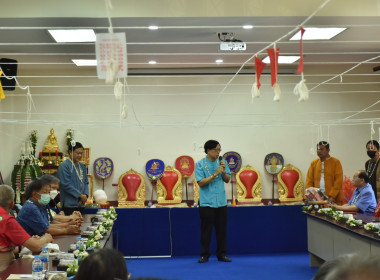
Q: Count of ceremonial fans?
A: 5